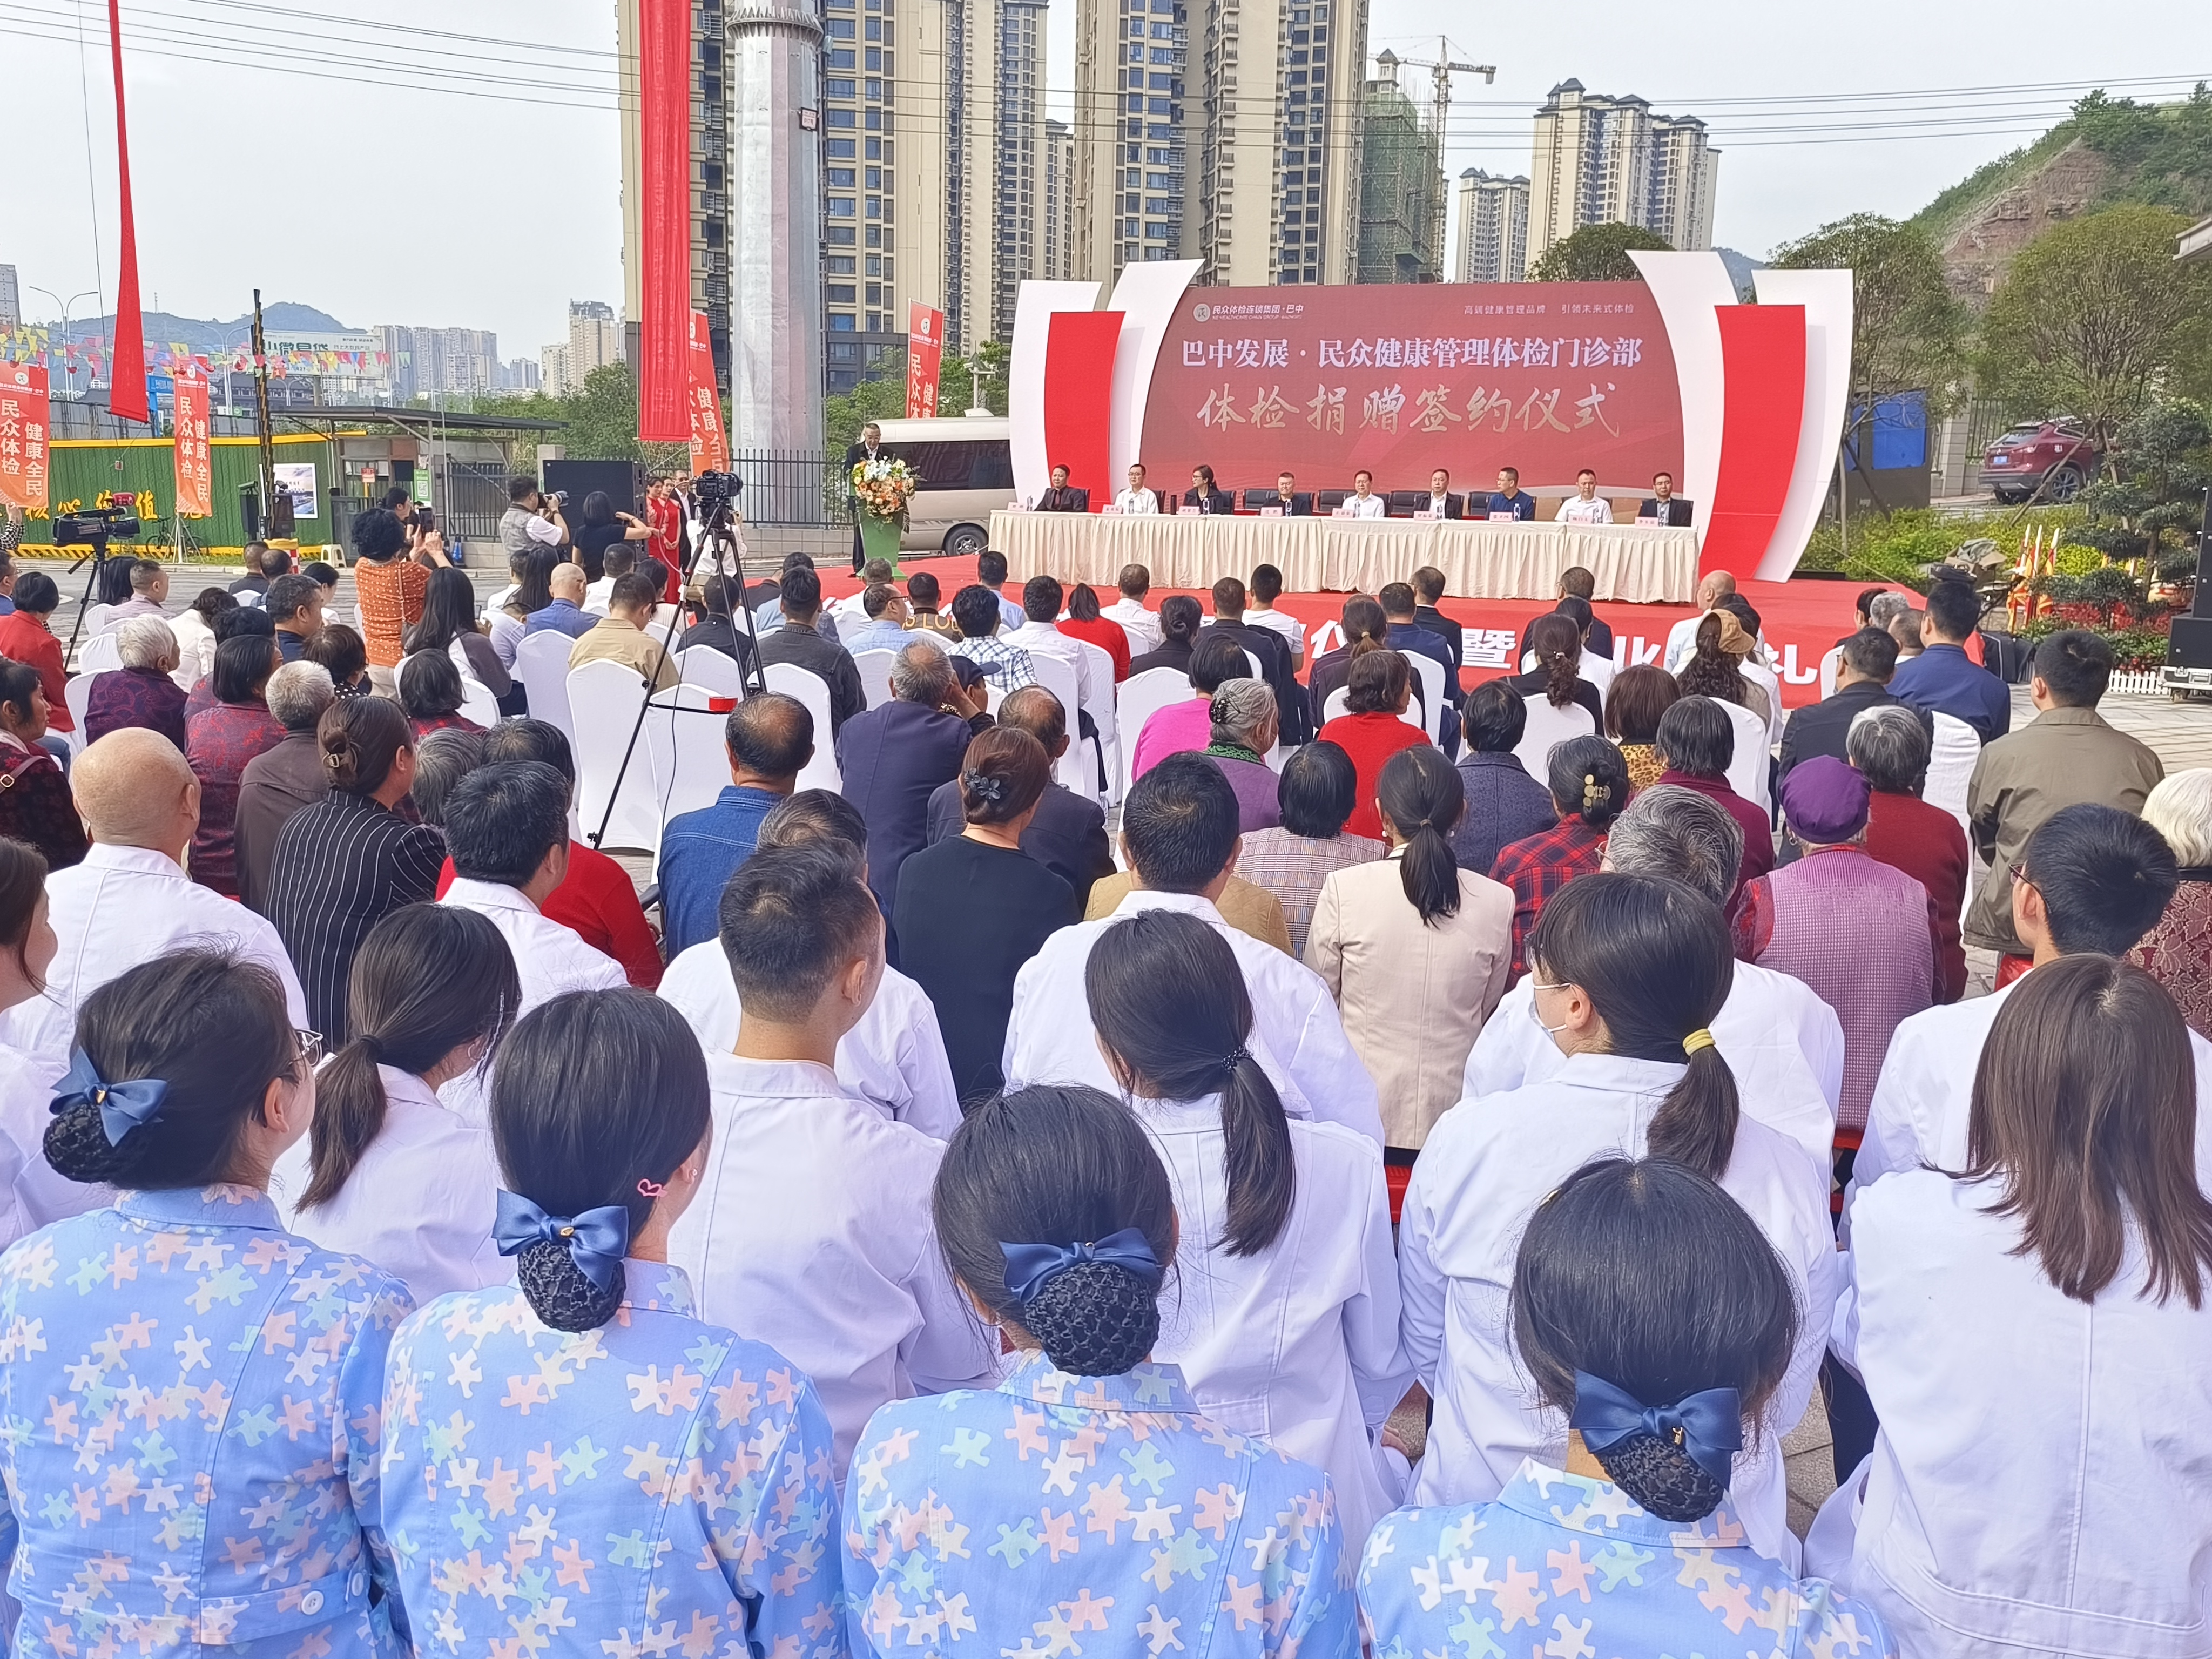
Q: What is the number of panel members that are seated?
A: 9